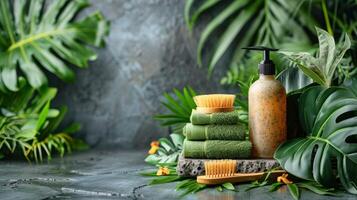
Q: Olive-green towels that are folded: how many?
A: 3